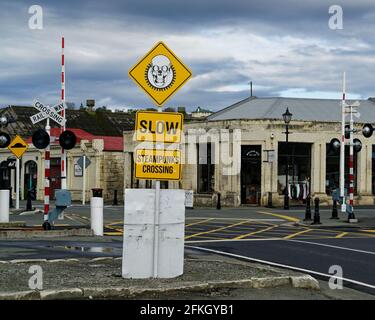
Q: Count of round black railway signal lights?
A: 8